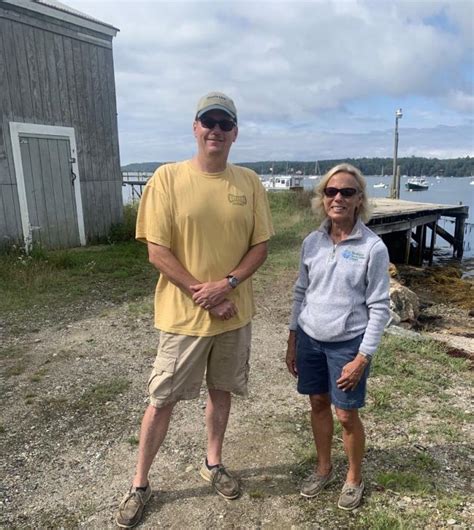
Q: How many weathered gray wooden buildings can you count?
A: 1